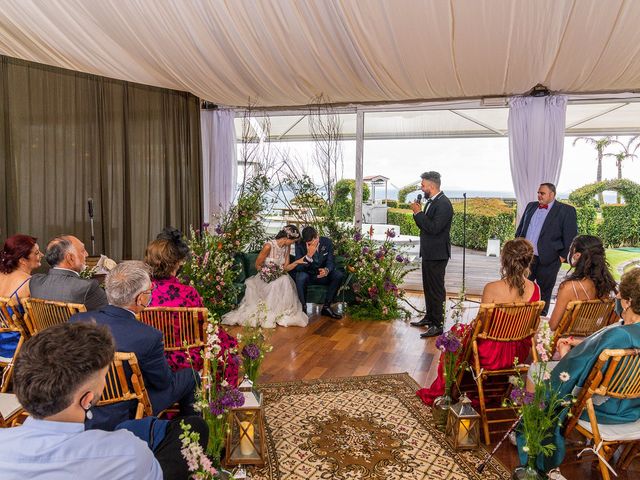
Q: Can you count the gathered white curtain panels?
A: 2